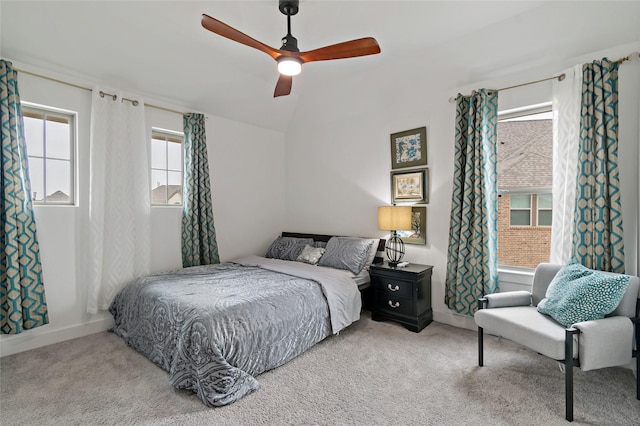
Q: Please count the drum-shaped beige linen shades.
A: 1